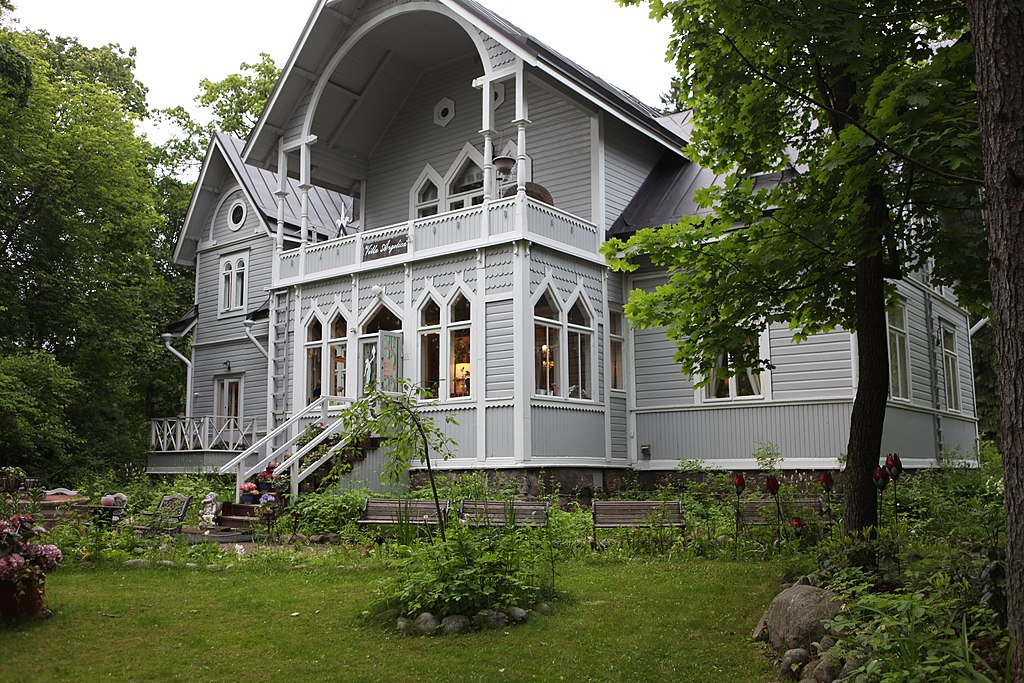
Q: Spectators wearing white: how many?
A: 0